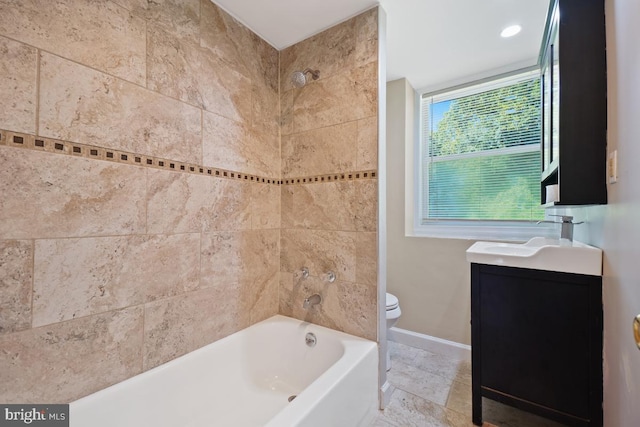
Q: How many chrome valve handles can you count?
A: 2